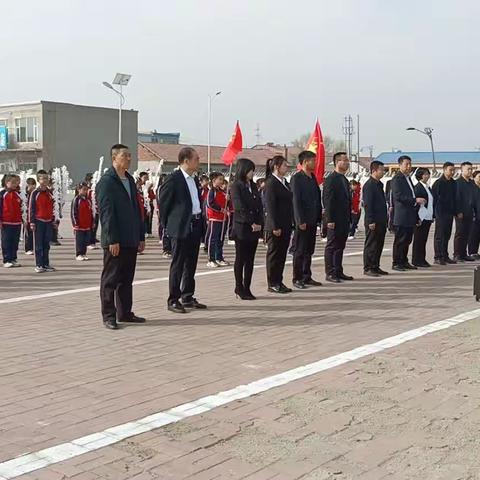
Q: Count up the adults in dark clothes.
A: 12